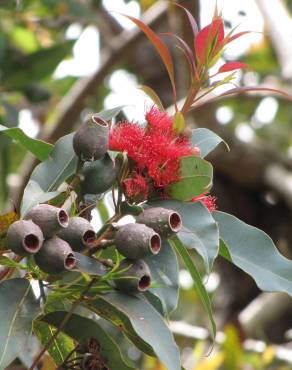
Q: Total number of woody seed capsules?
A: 9